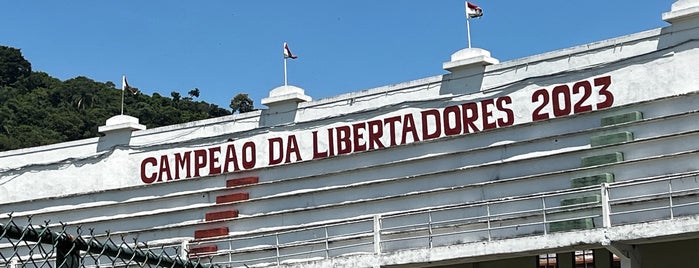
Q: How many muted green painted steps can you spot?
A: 6